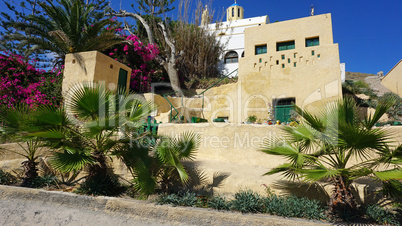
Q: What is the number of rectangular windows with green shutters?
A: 3